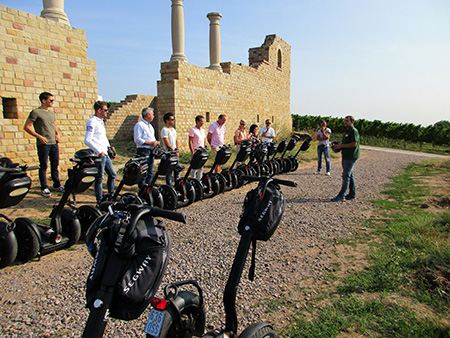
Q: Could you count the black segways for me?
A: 14